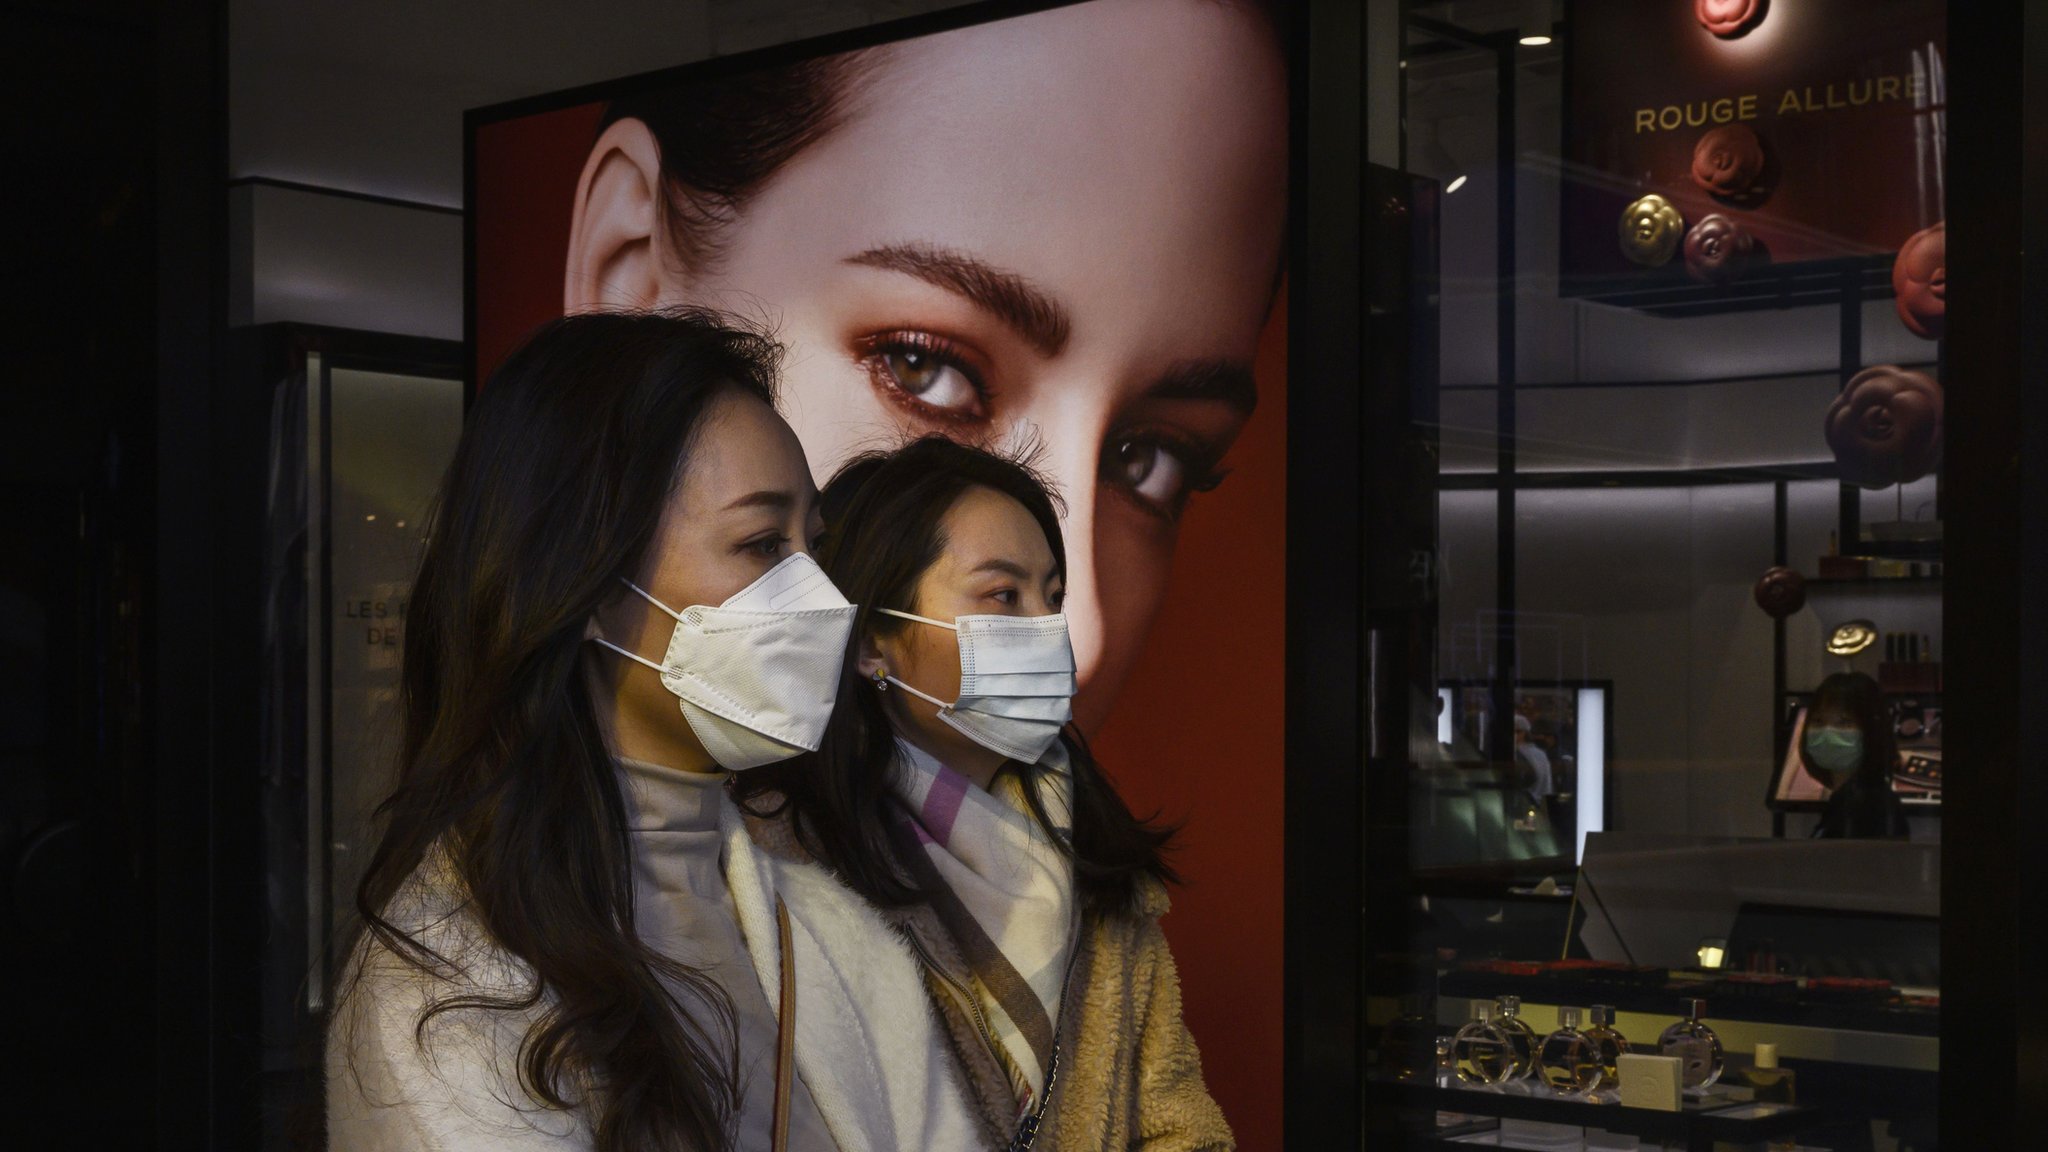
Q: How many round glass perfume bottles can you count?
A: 5